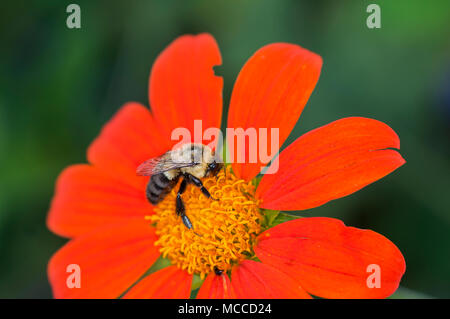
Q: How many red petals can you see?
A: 10